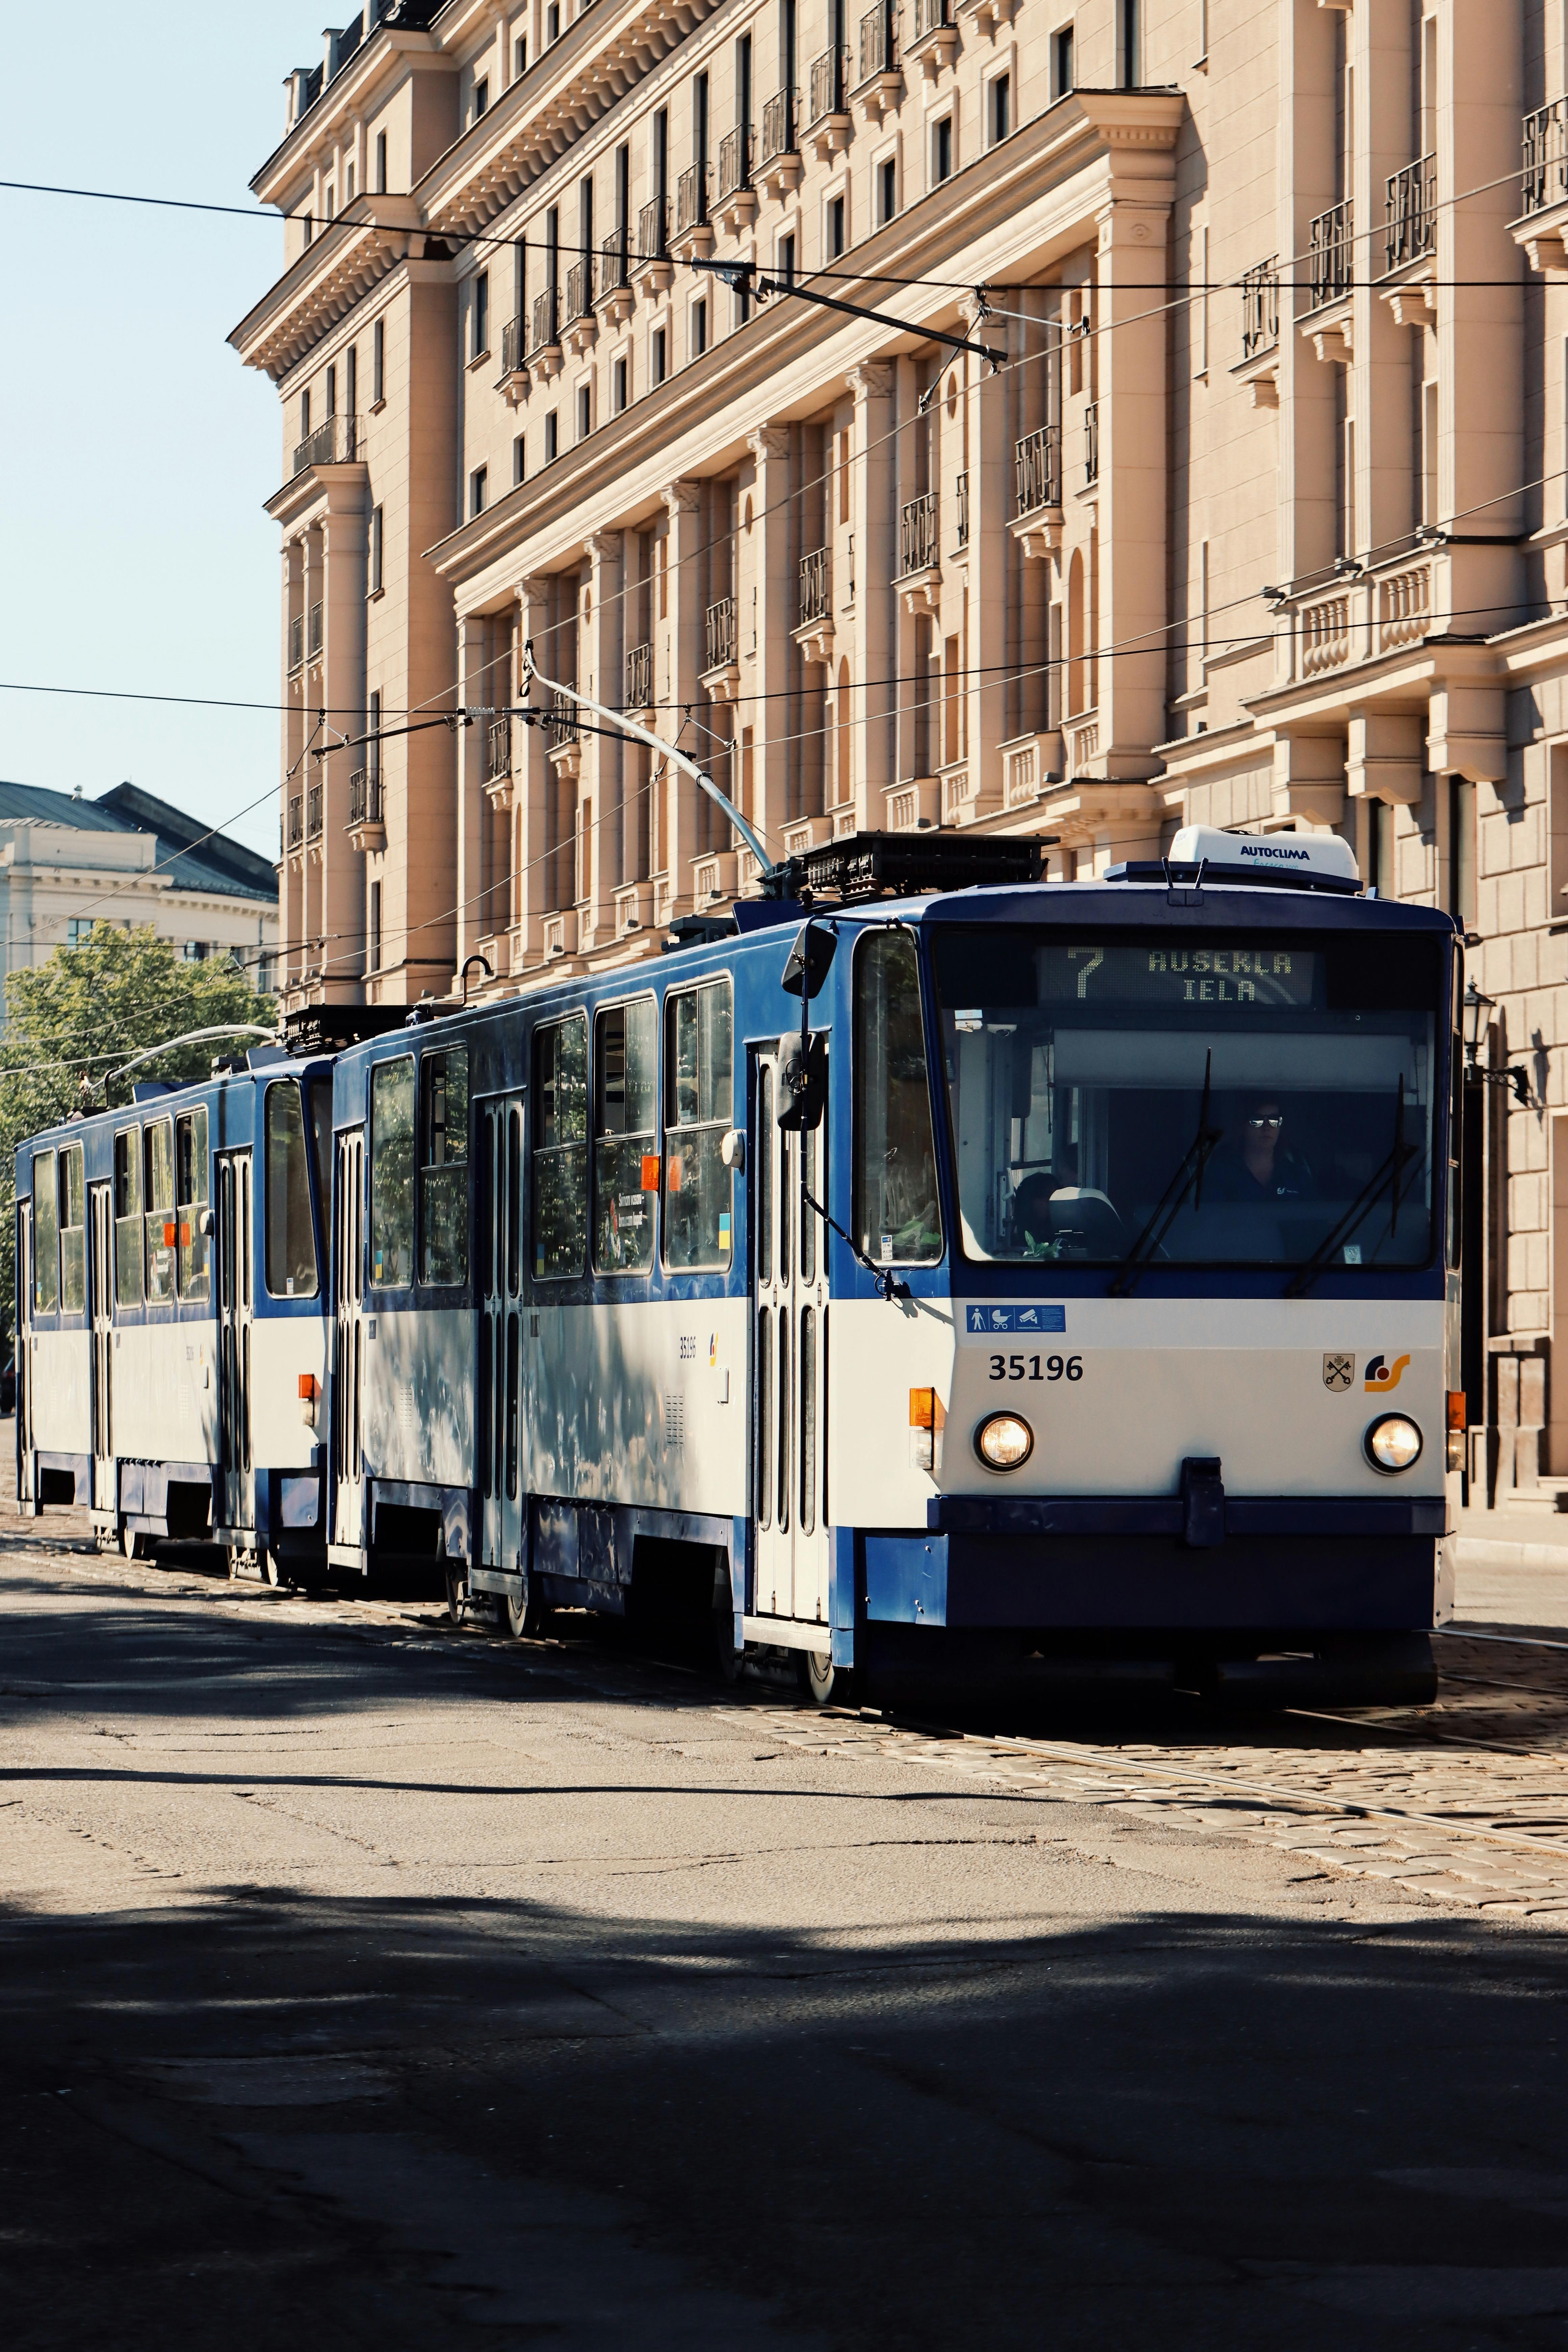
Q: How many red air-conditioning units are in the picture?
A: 0